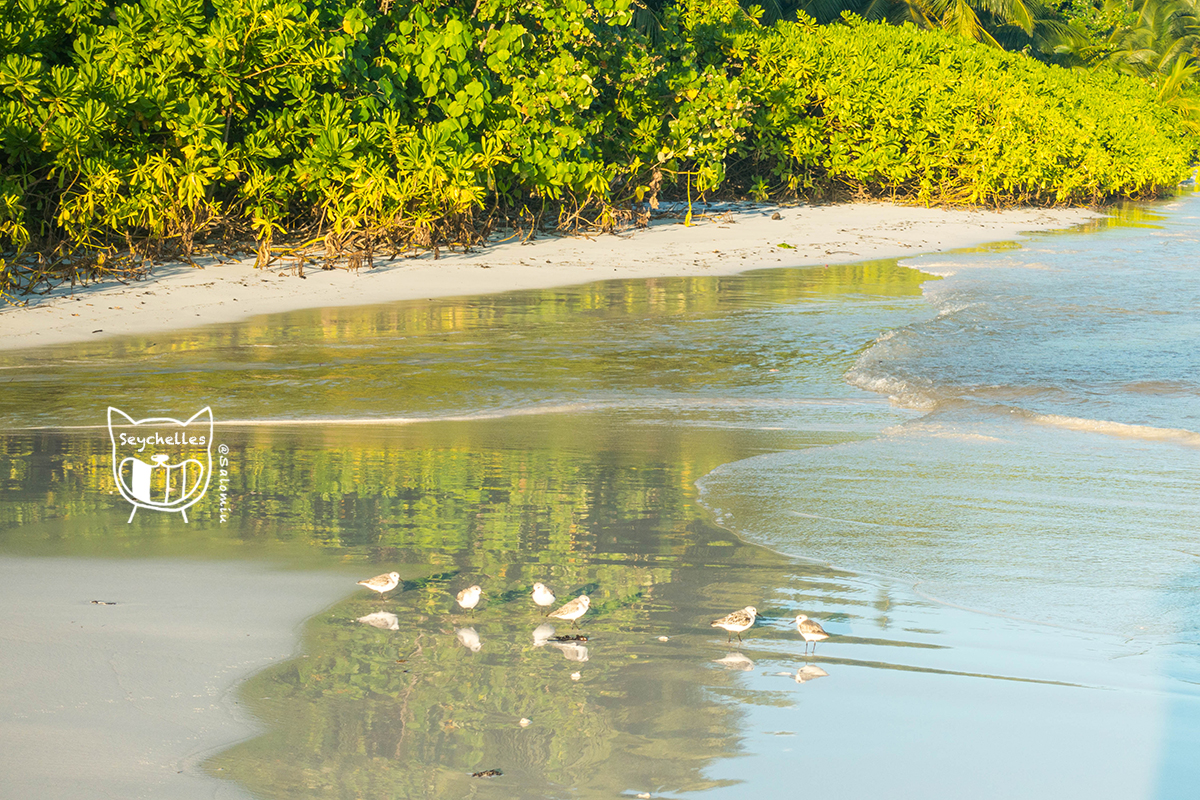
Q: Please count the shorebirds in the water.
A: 6